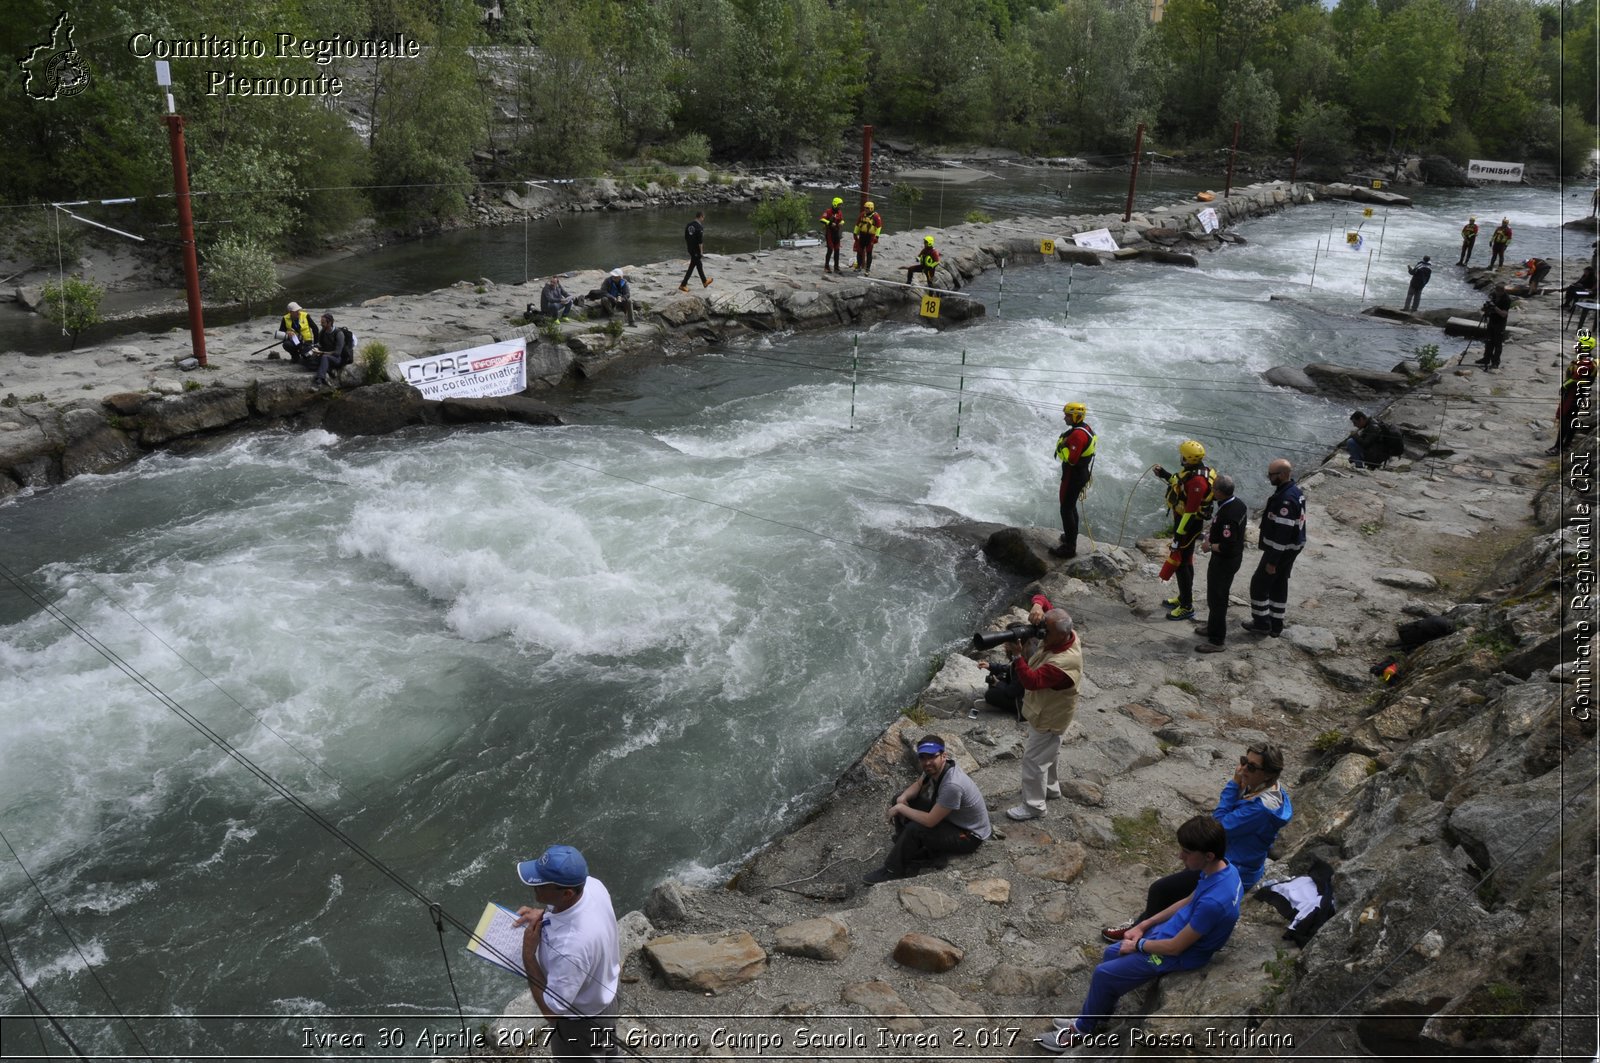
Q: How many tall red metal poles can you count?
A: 5